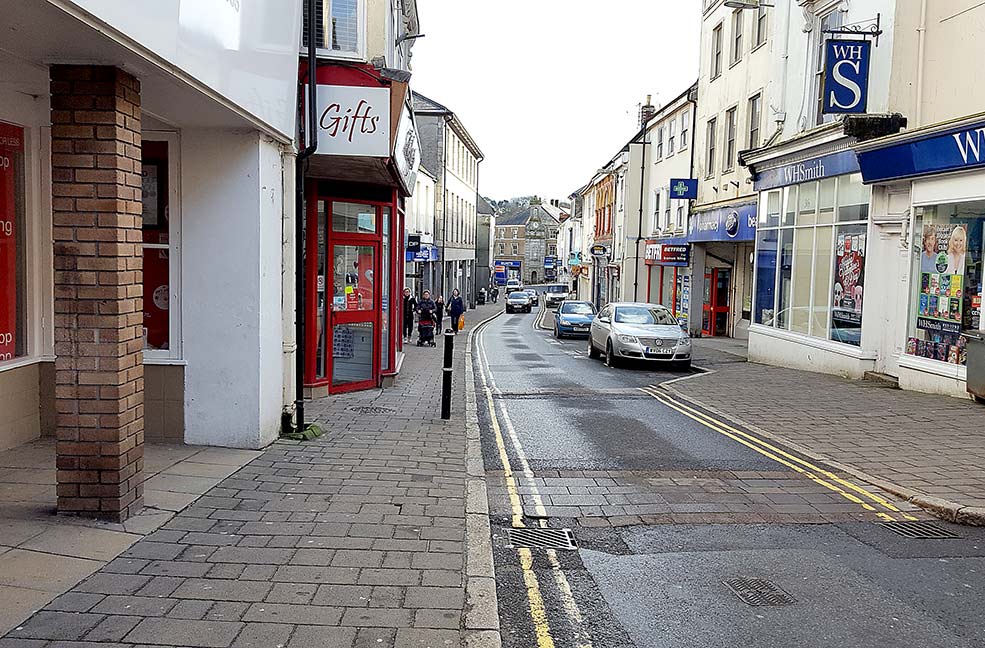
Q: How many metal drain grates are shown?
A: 3